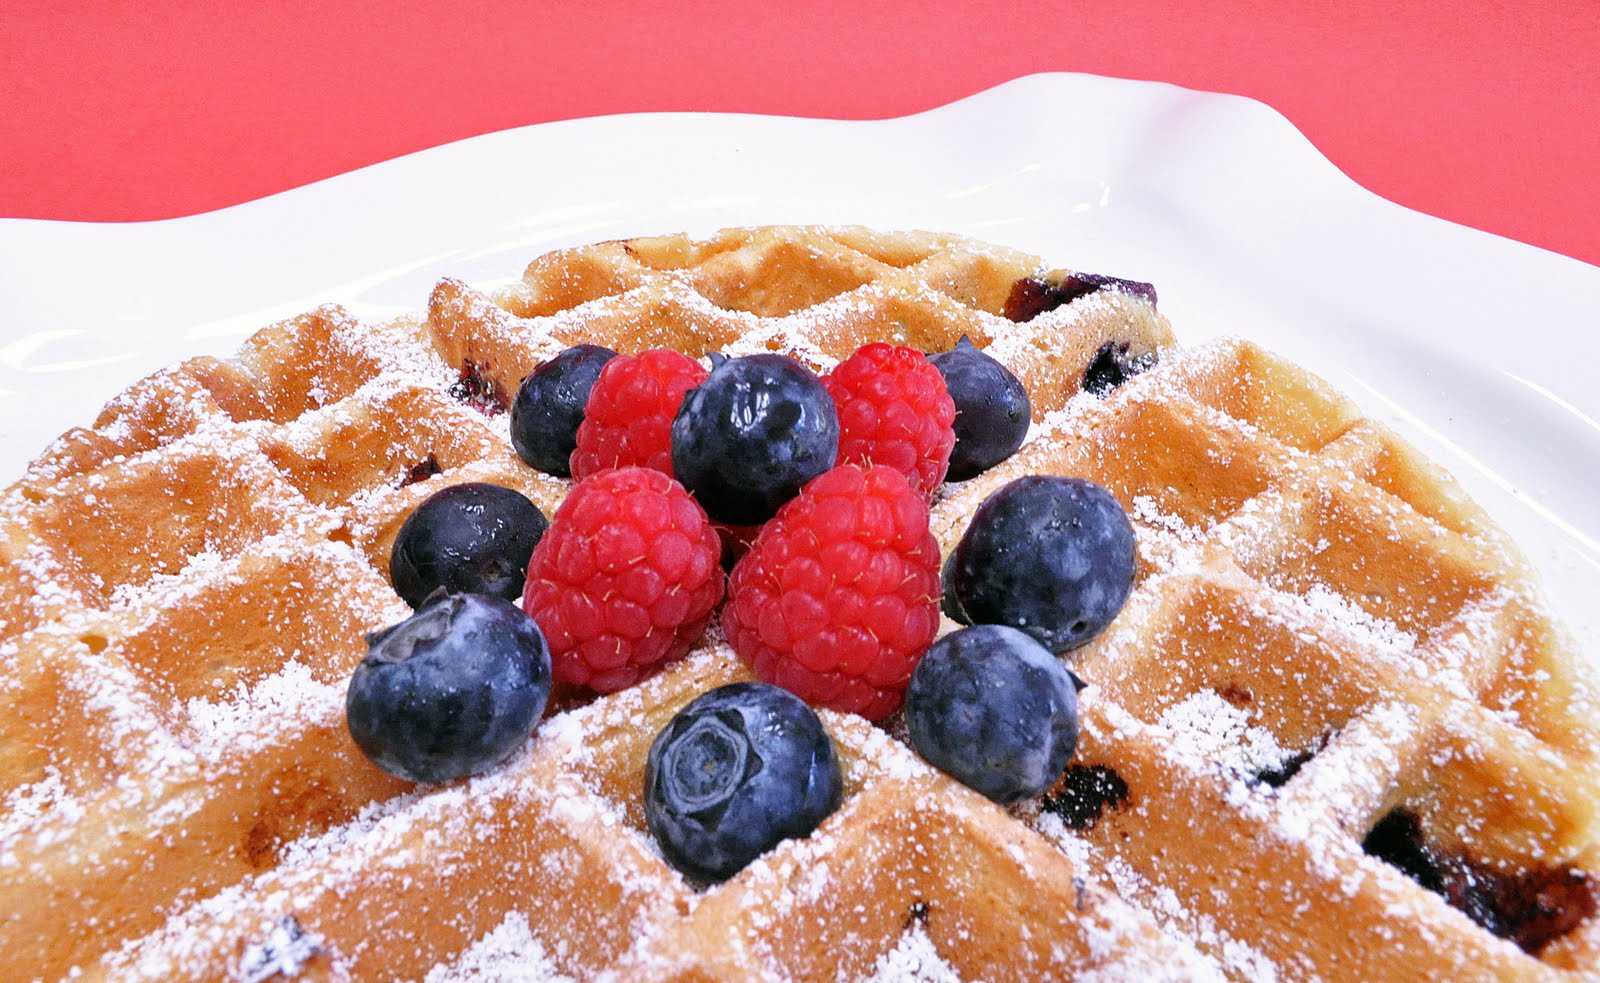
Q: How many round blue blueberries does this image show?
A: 8